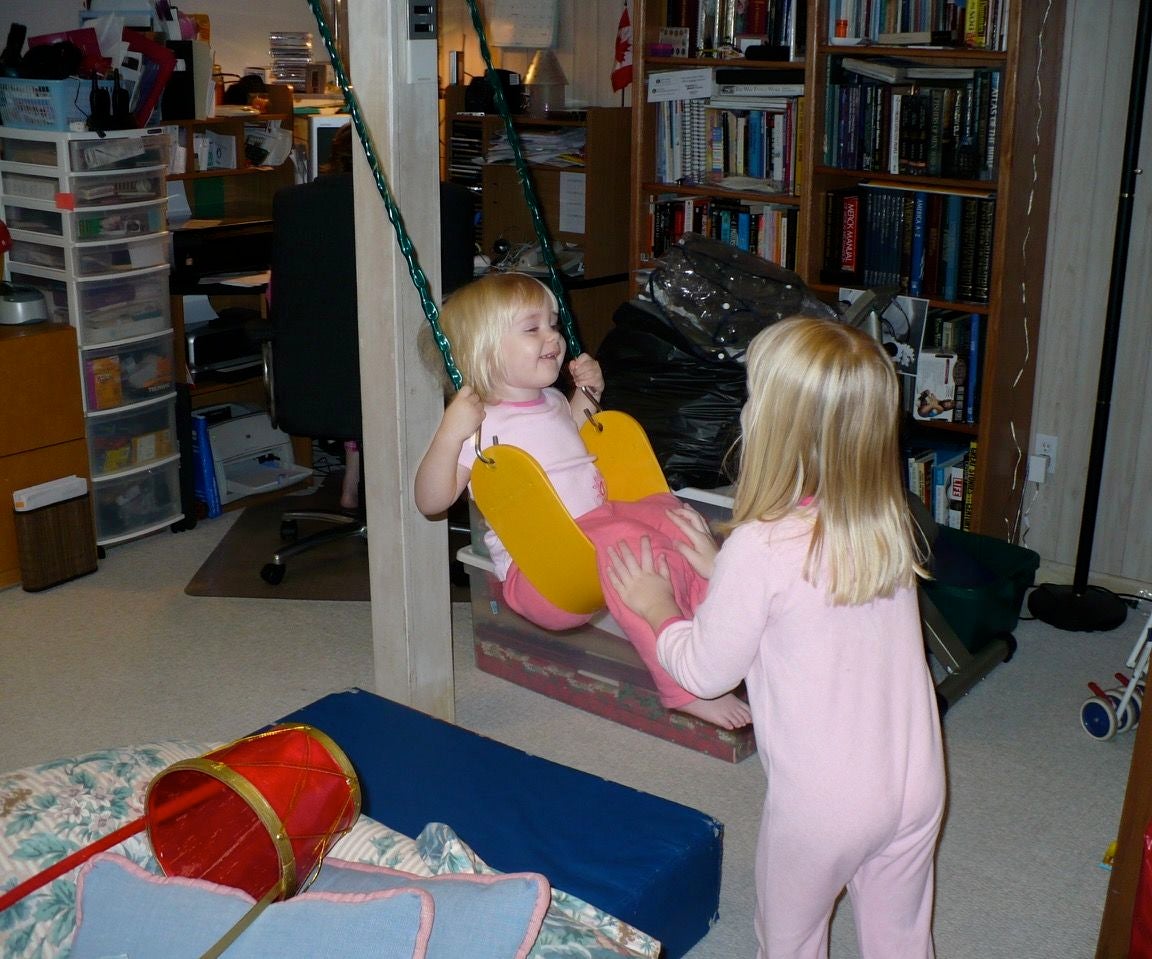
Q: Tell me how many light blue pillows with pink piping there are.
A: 2